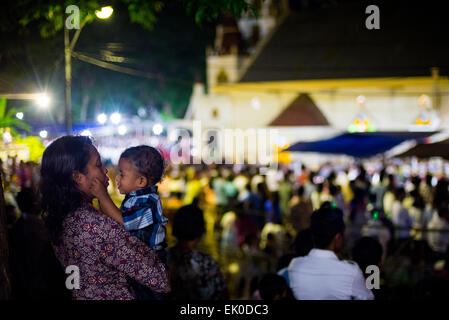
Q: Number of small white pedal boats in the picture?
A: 0